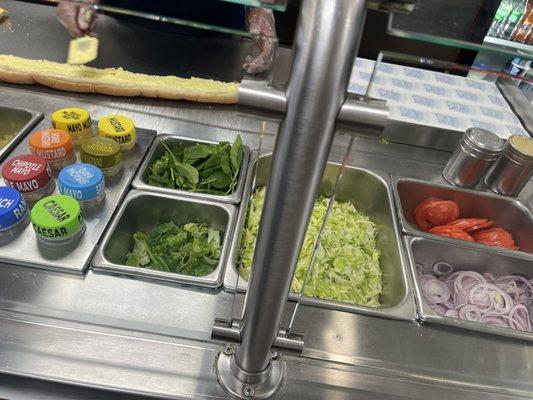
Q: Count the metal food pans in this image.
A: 6